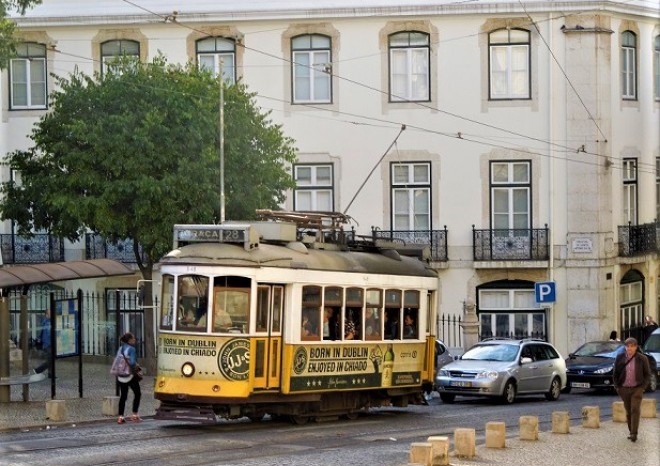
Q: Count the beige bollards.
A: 11